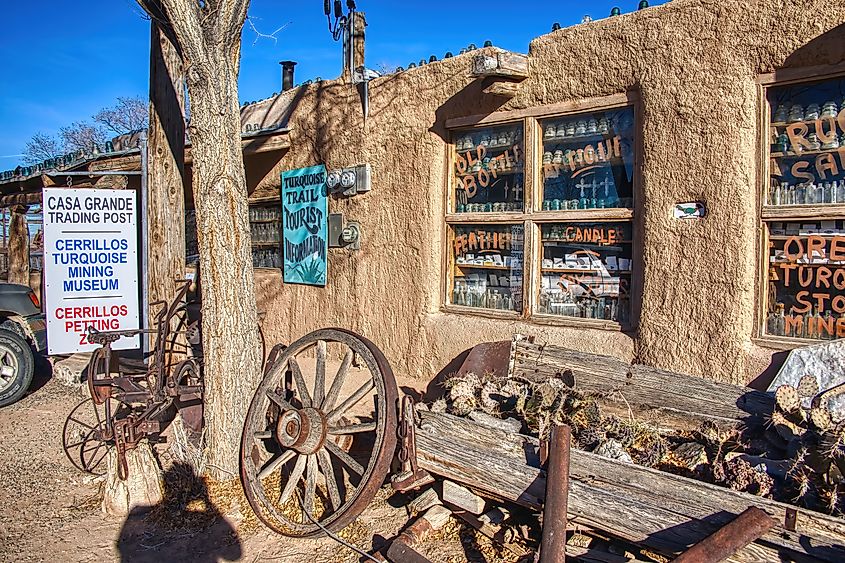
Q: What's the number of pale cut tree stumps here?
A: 1